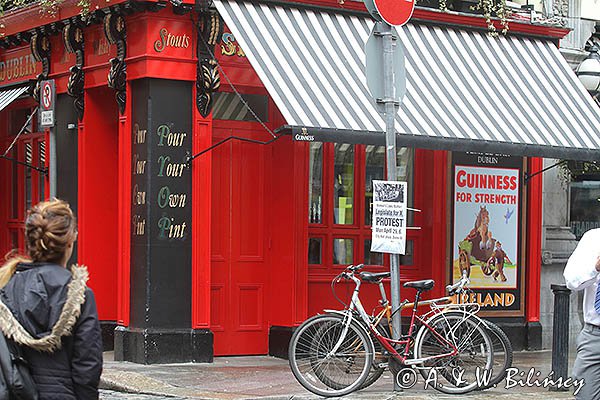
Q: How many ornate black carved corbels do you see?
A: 4